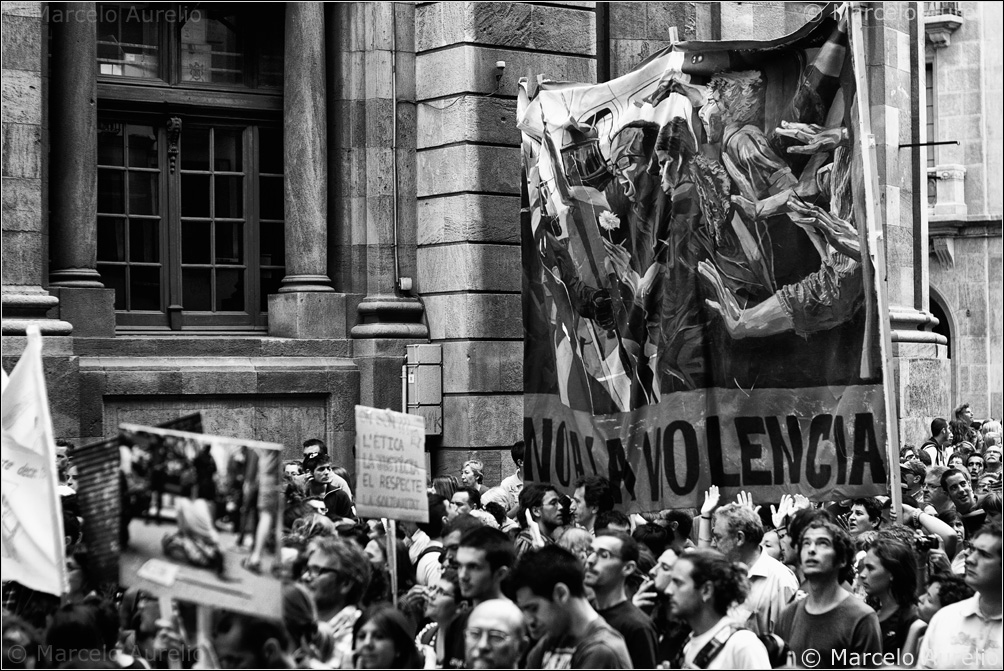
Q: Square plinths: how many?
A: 2